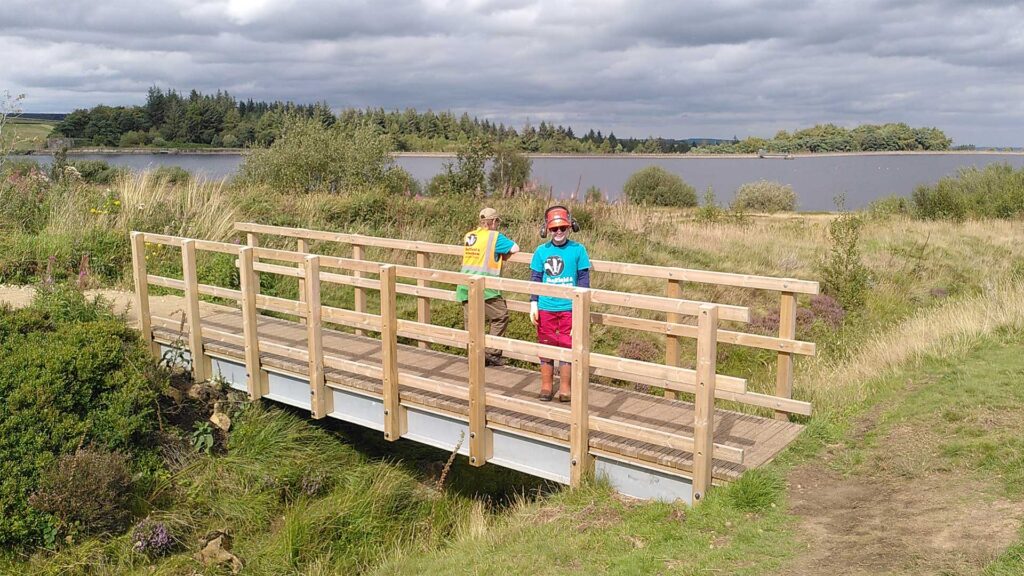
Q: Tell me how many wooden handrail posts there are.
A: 14